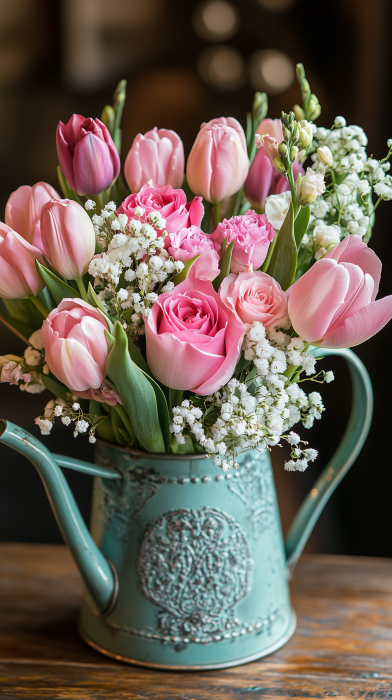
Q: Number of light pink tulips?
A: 7